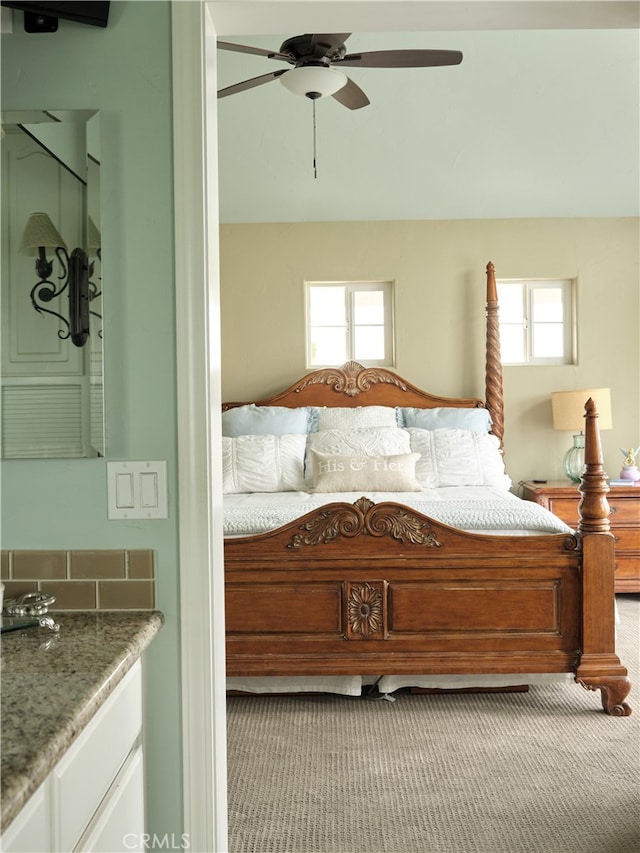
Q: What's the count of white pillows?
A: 4